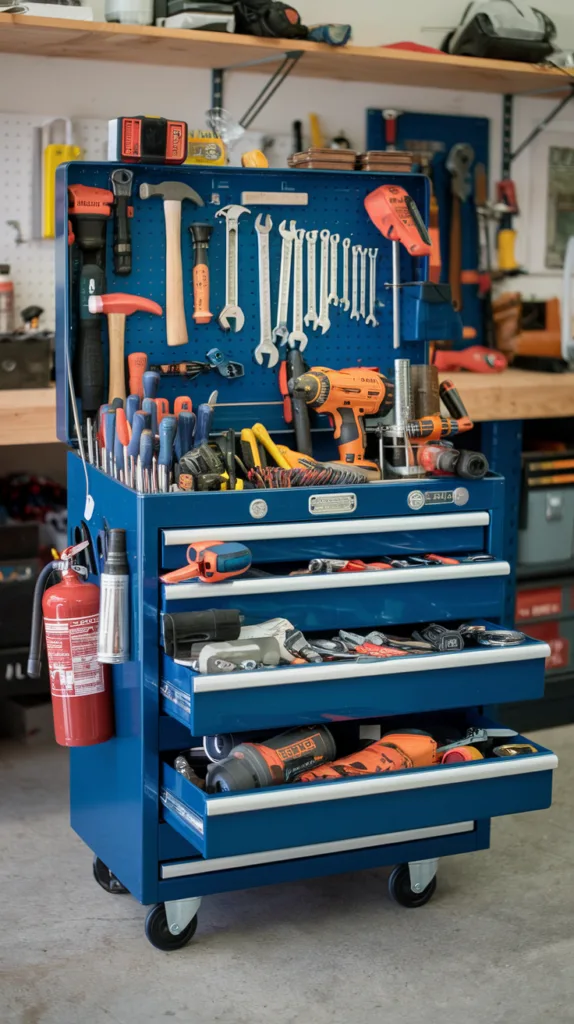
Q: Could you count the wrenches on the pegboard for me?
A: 11